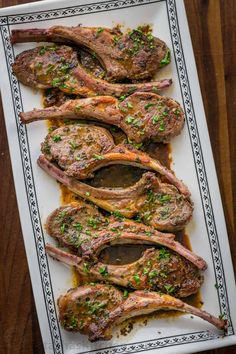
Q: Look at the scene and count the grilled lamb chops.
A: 8